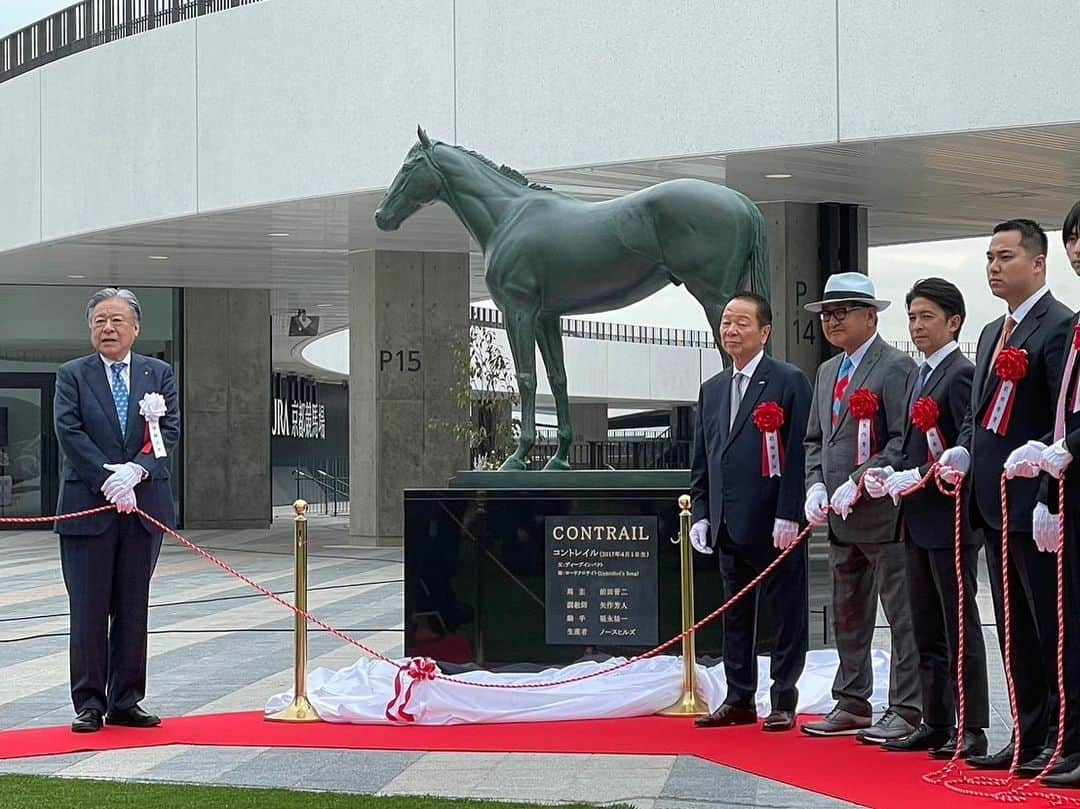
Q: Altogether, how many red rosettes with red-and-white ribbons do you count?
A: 5